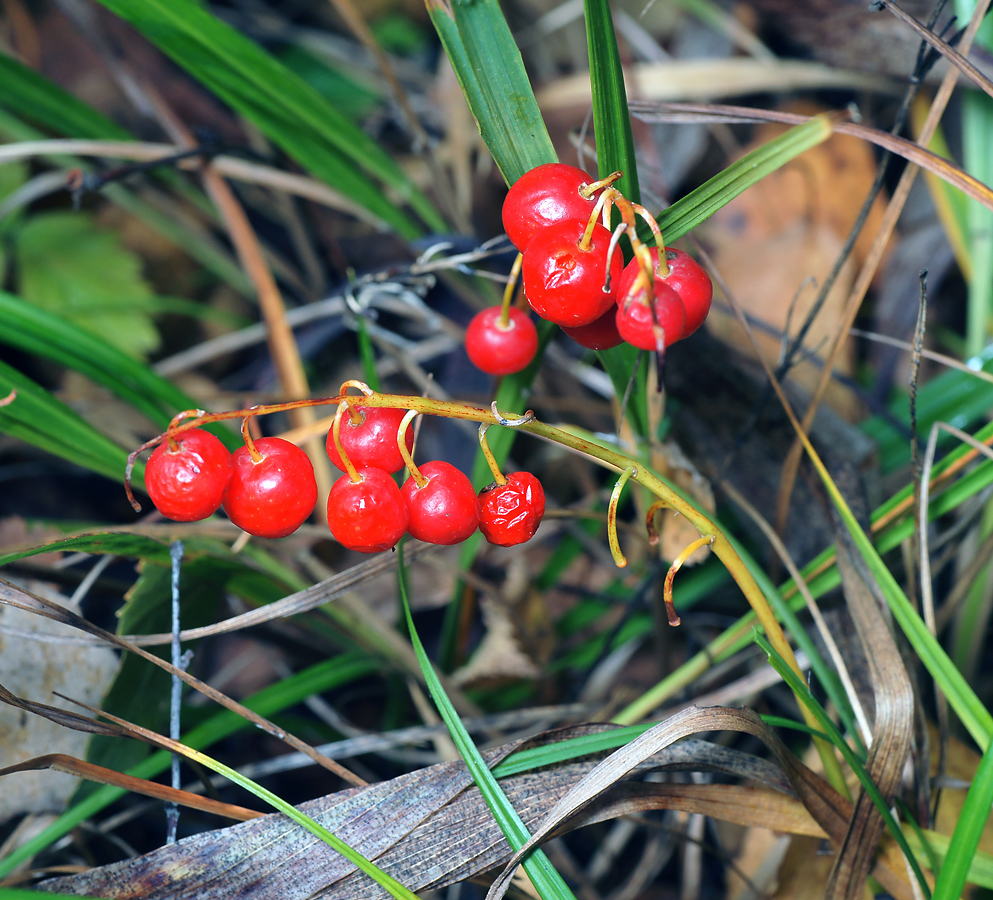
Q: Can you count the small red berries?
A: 12